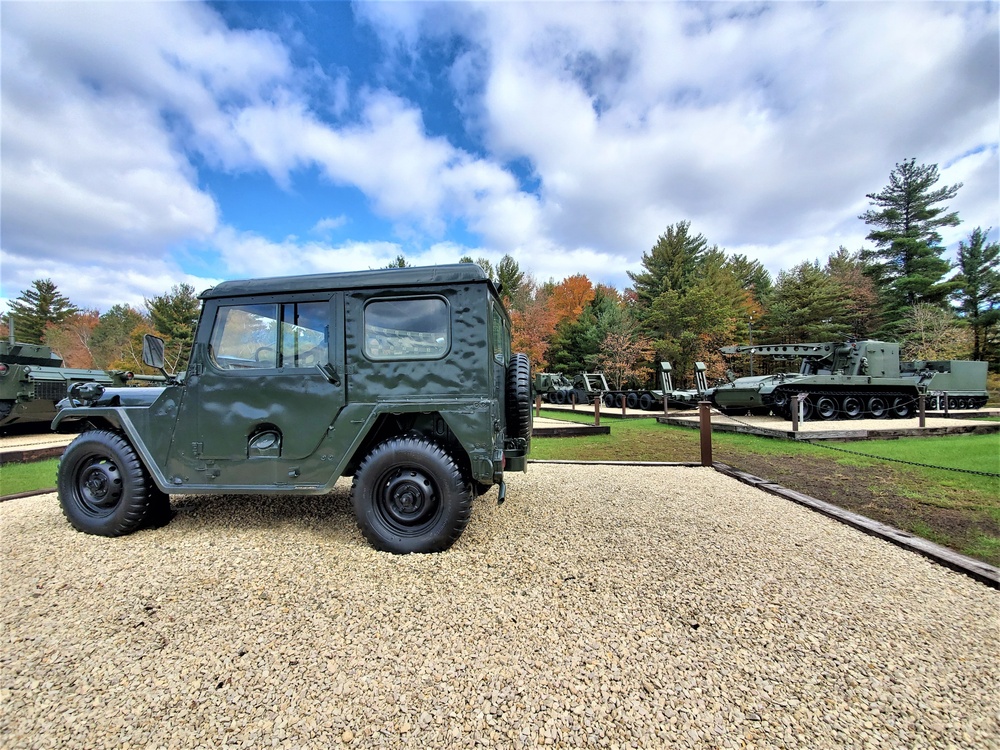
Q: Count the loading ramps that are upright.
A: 2